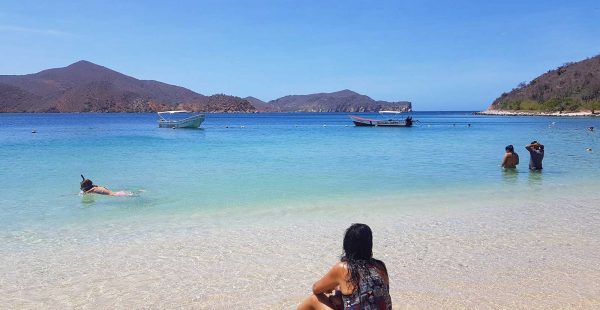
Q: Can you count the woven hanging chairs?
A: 0